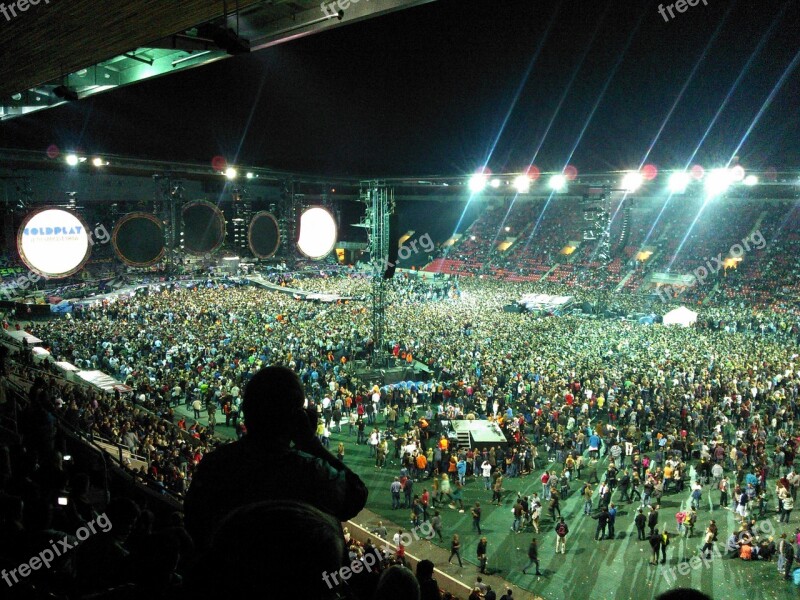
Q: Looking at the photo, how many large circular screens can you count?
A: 5